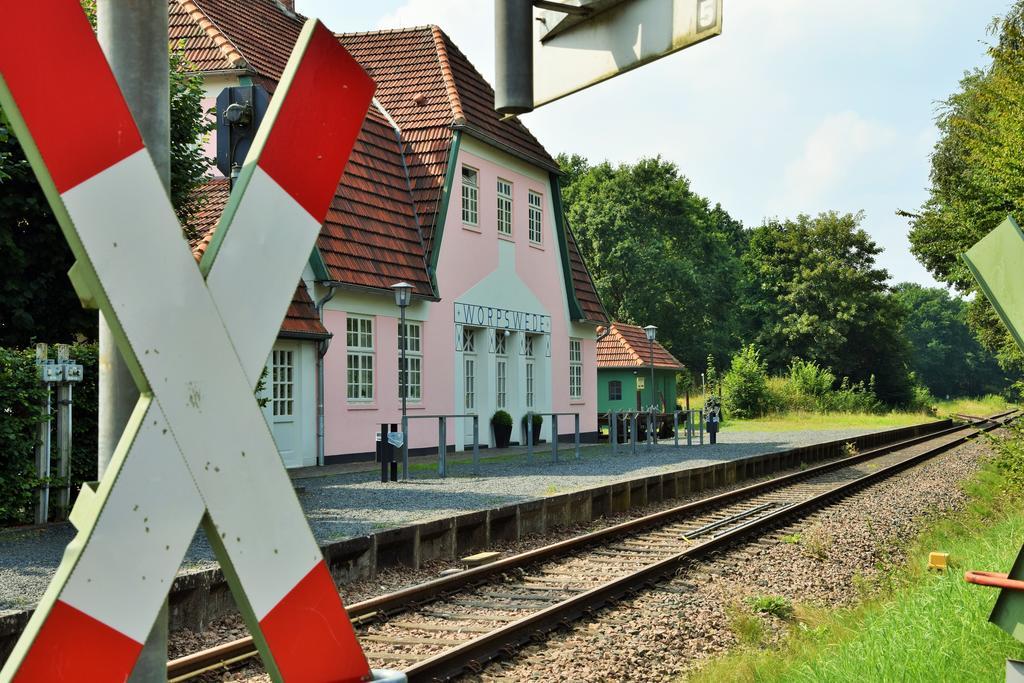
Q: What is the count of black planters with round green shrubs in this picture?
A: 2